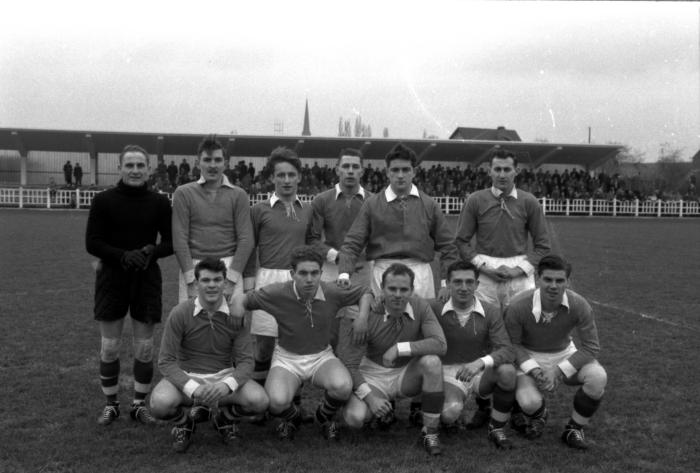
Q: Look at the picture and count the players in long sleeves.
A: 10